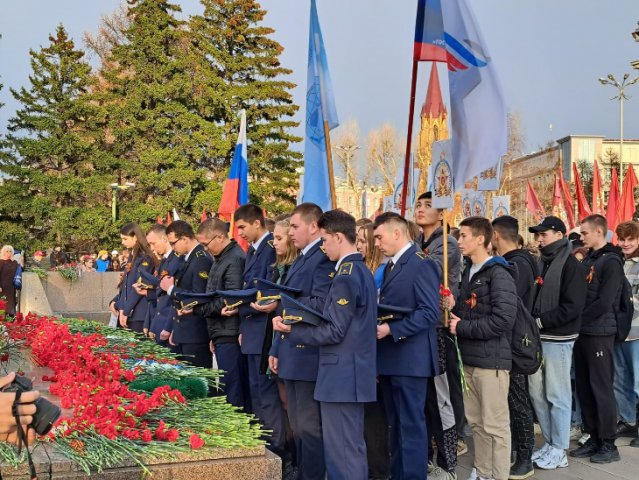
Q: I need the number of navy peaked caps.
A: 6